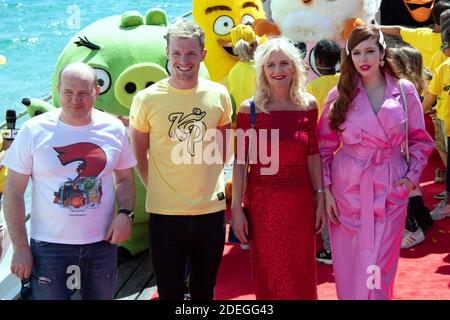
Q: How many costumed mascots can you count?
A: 4